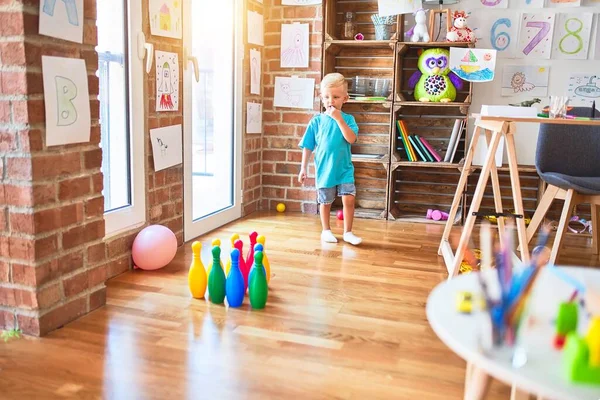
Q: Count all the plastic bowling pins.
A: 10